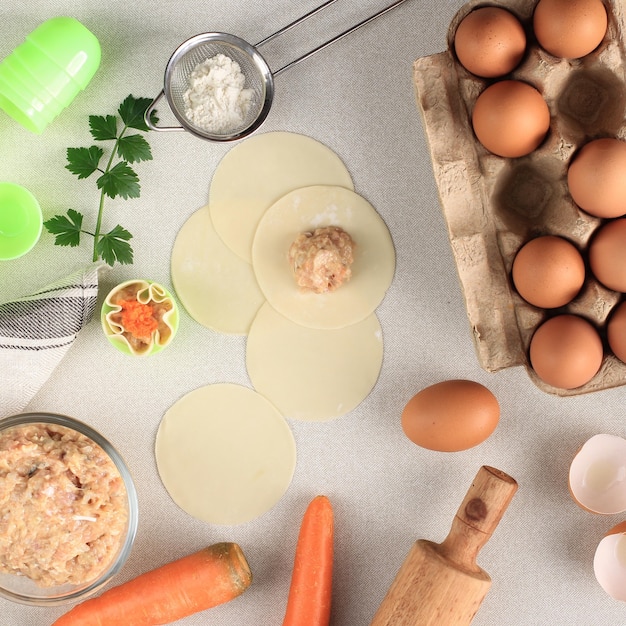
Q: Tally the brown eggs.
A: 9